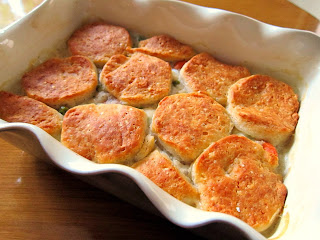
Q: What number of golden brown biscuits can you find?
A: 11